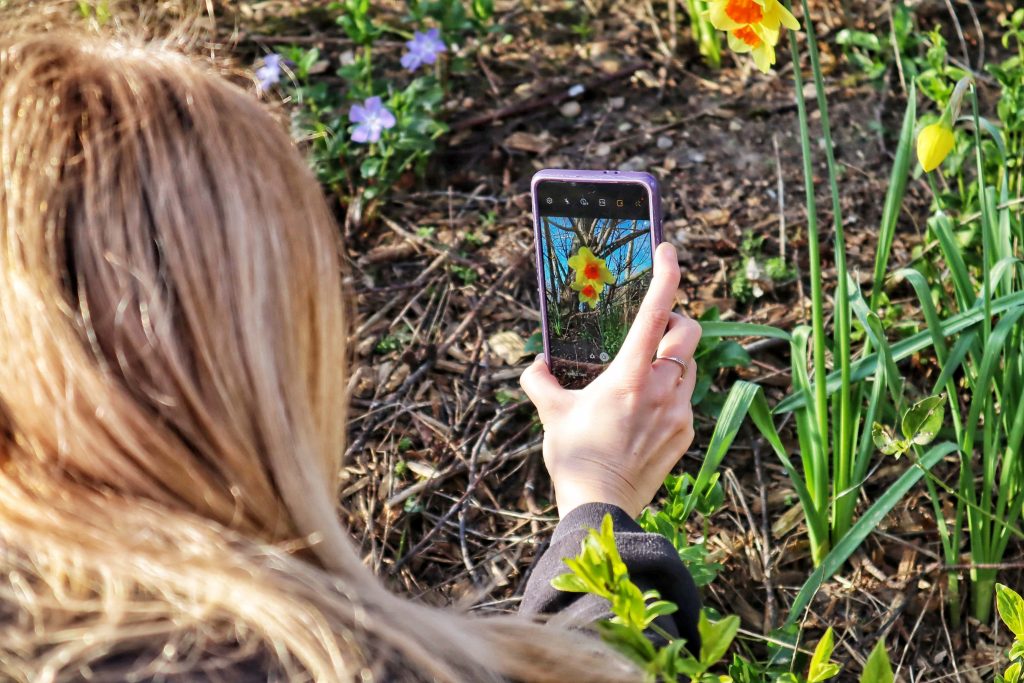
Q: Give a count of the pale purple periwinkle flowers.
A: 3